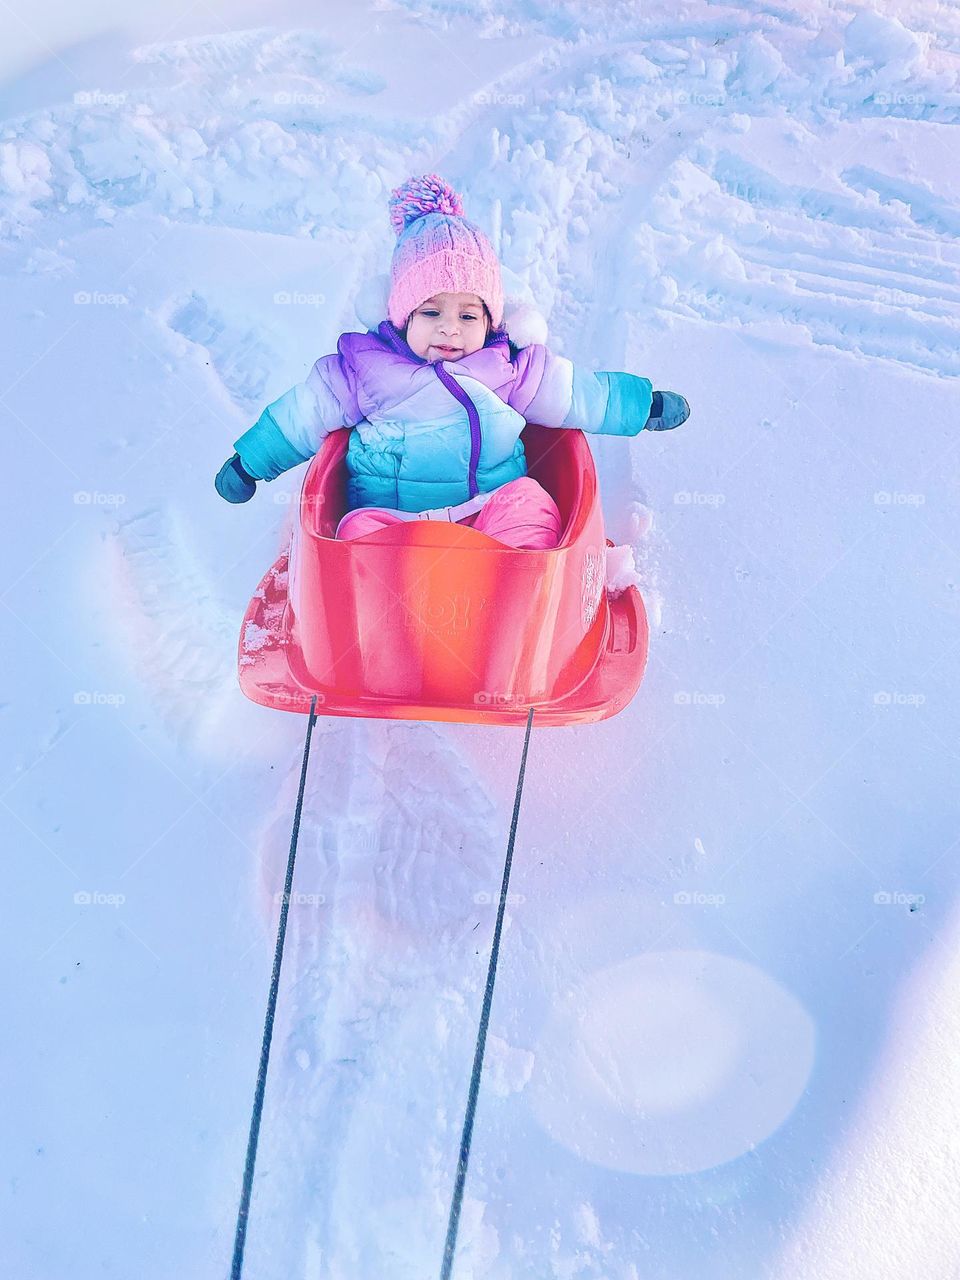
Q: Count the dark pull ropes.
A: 2